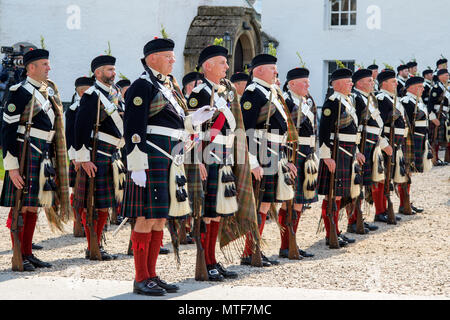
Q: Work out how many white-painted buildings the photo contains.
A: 1